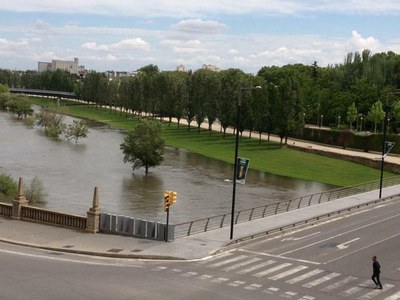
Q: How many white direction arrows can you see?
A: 2